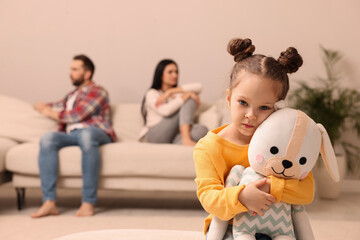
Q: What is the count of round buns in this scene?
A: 2